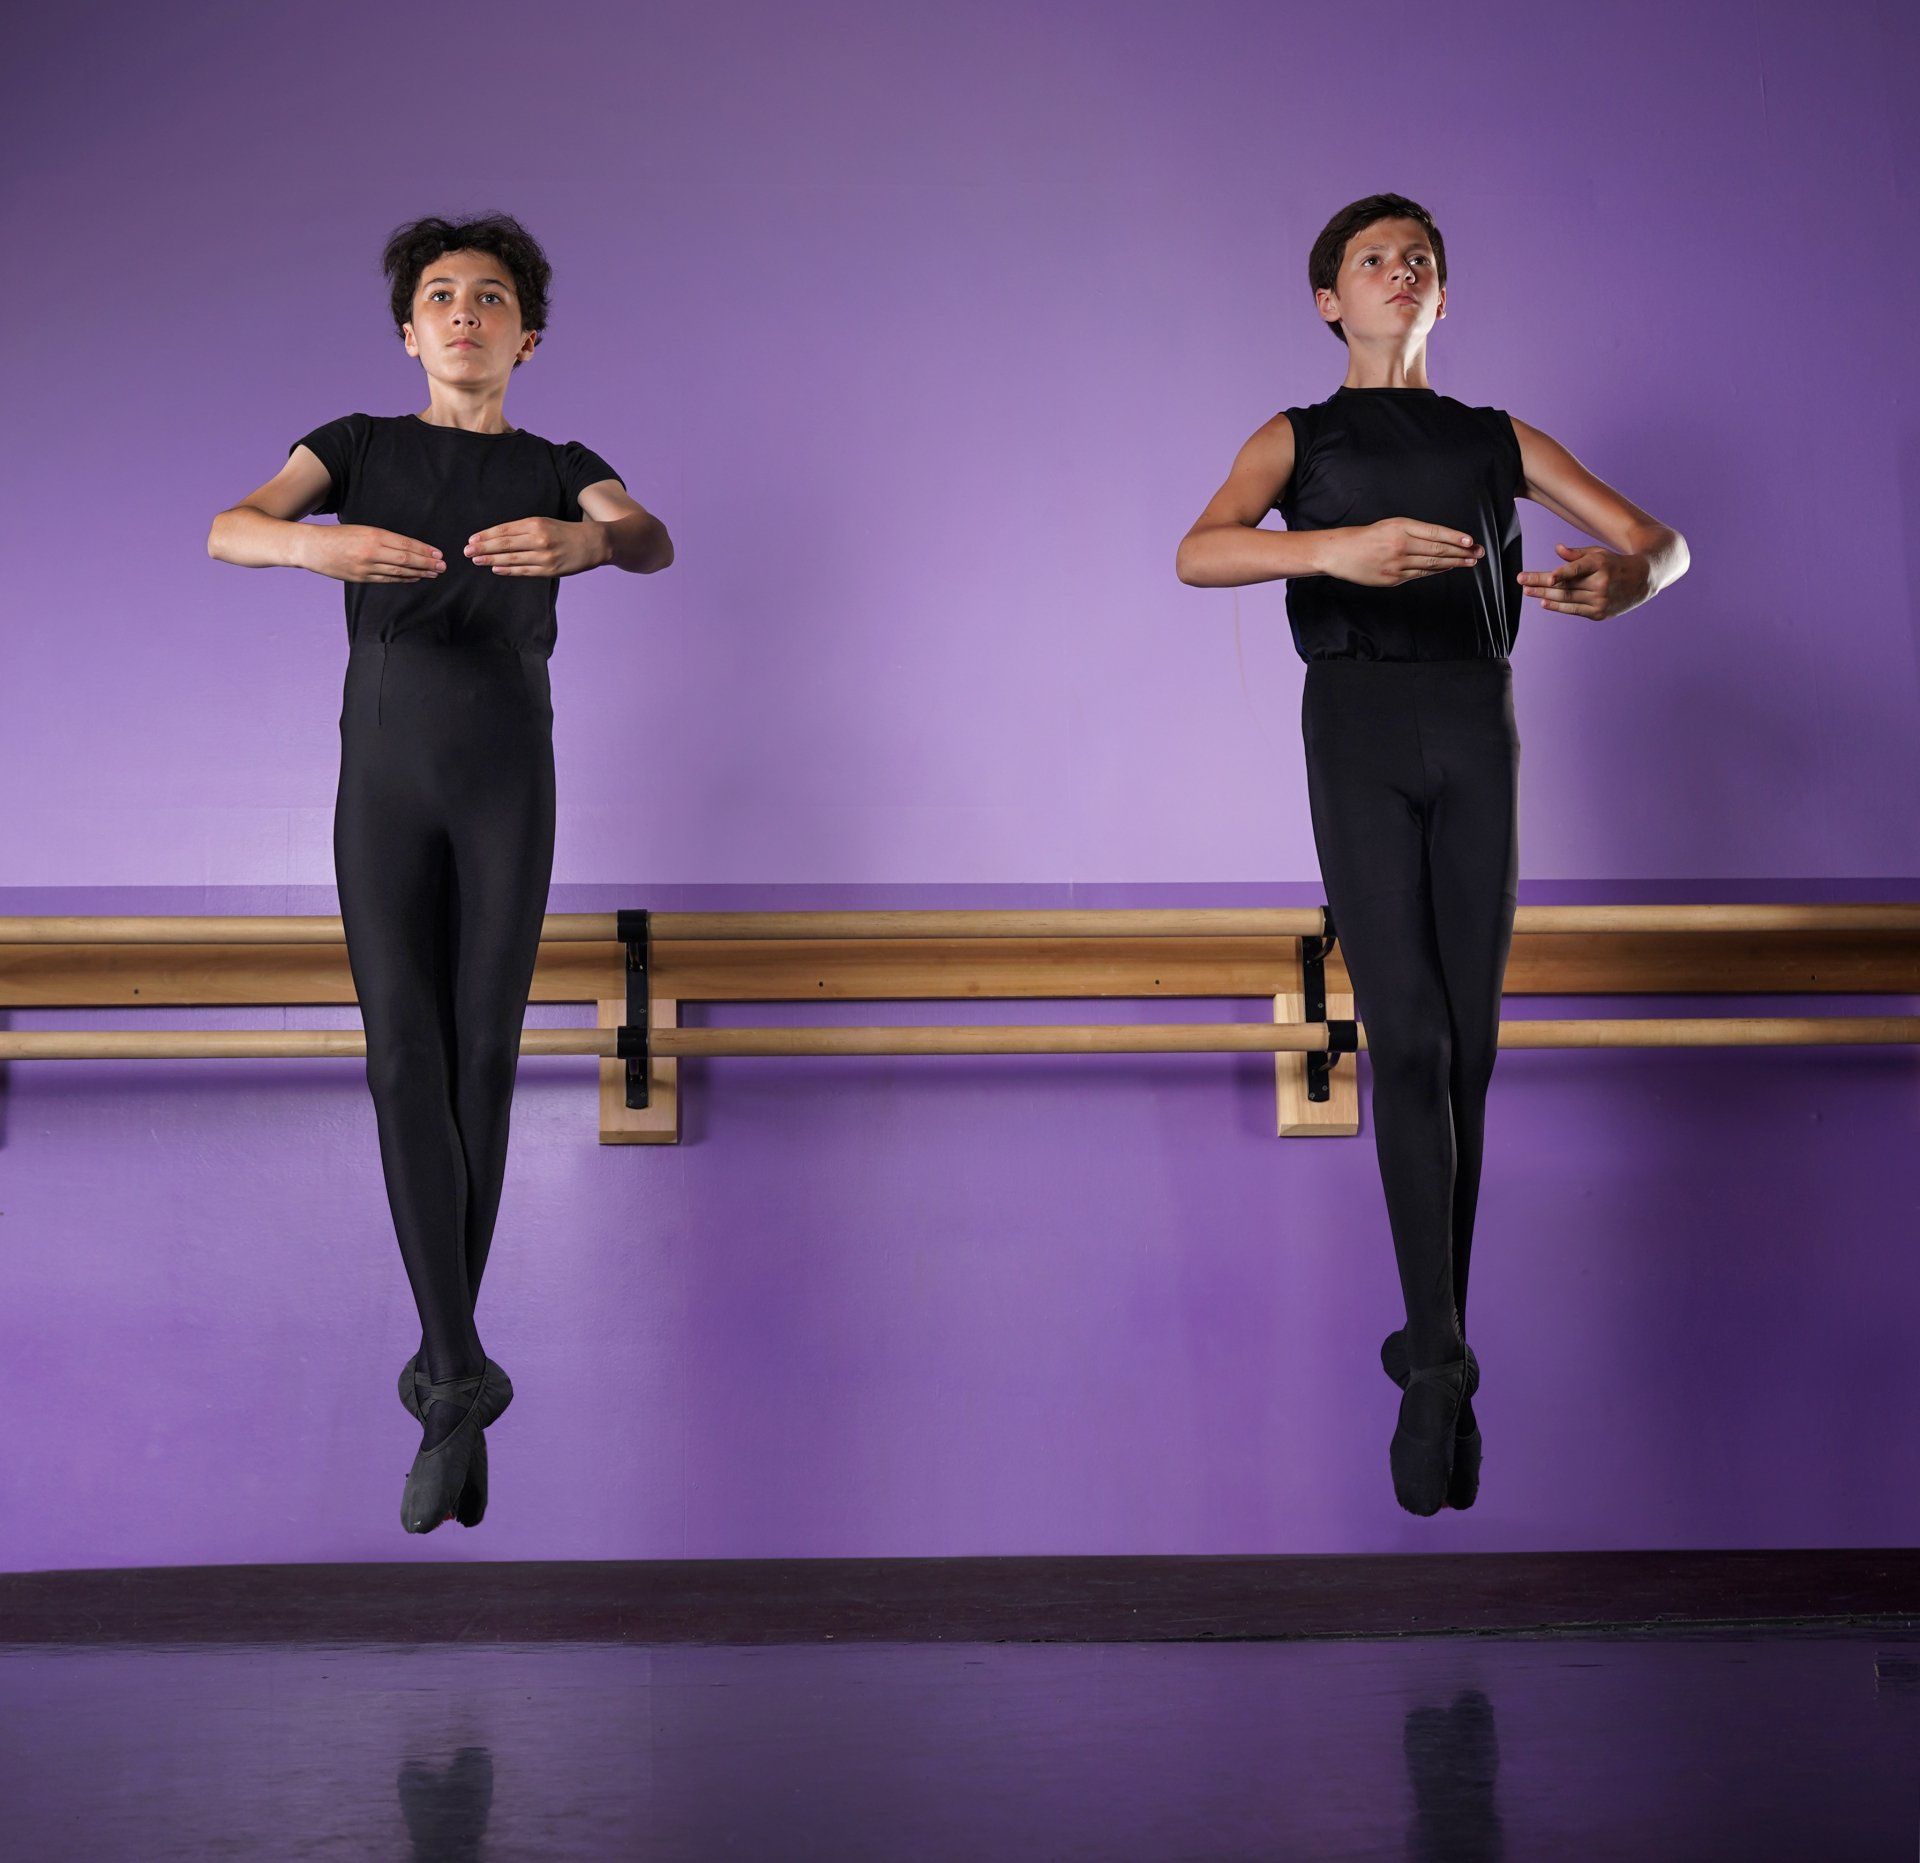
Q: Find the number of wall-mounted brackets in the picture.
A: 2